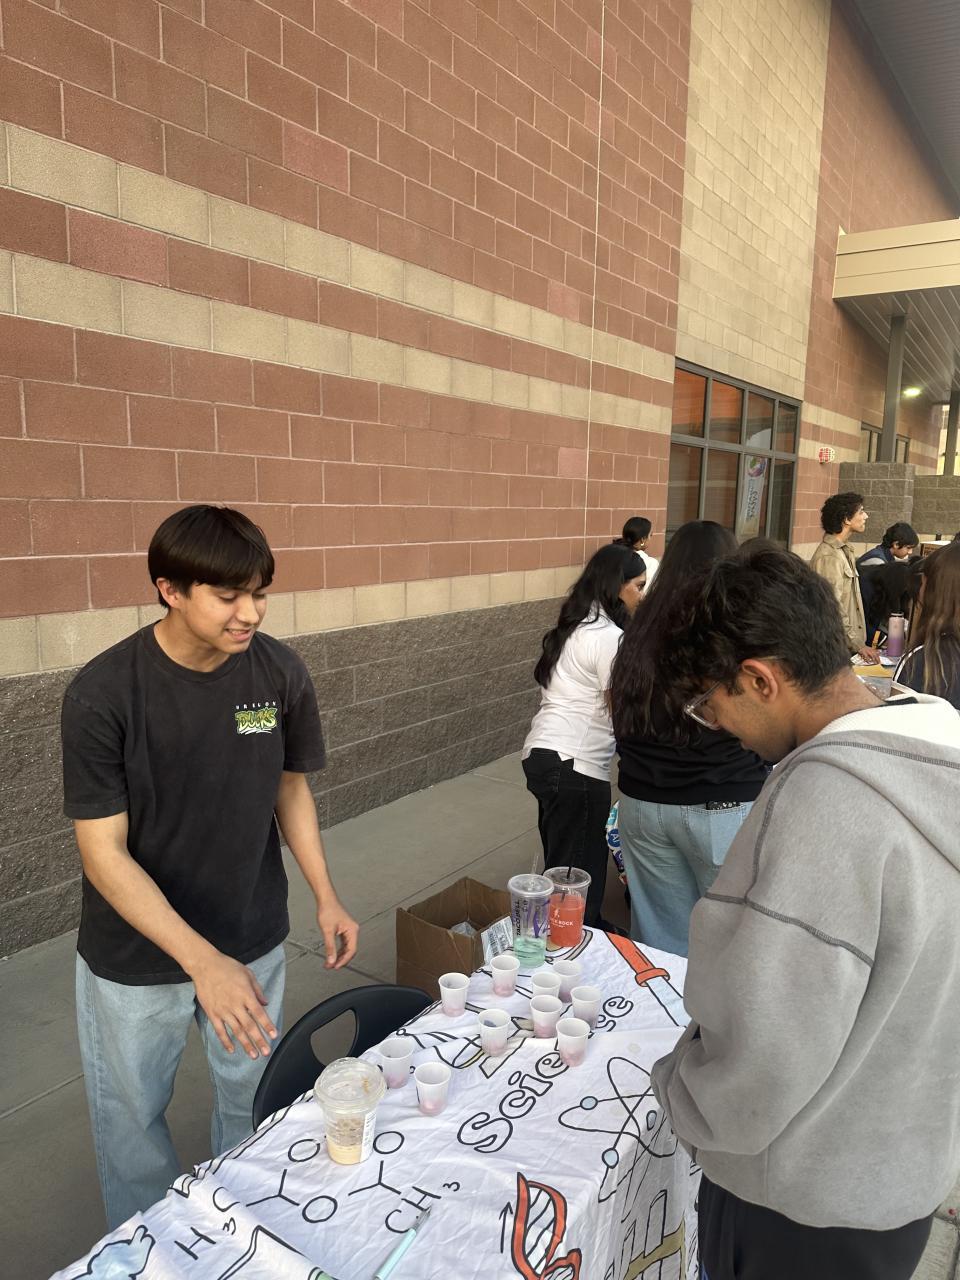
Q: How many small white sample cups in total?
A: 10